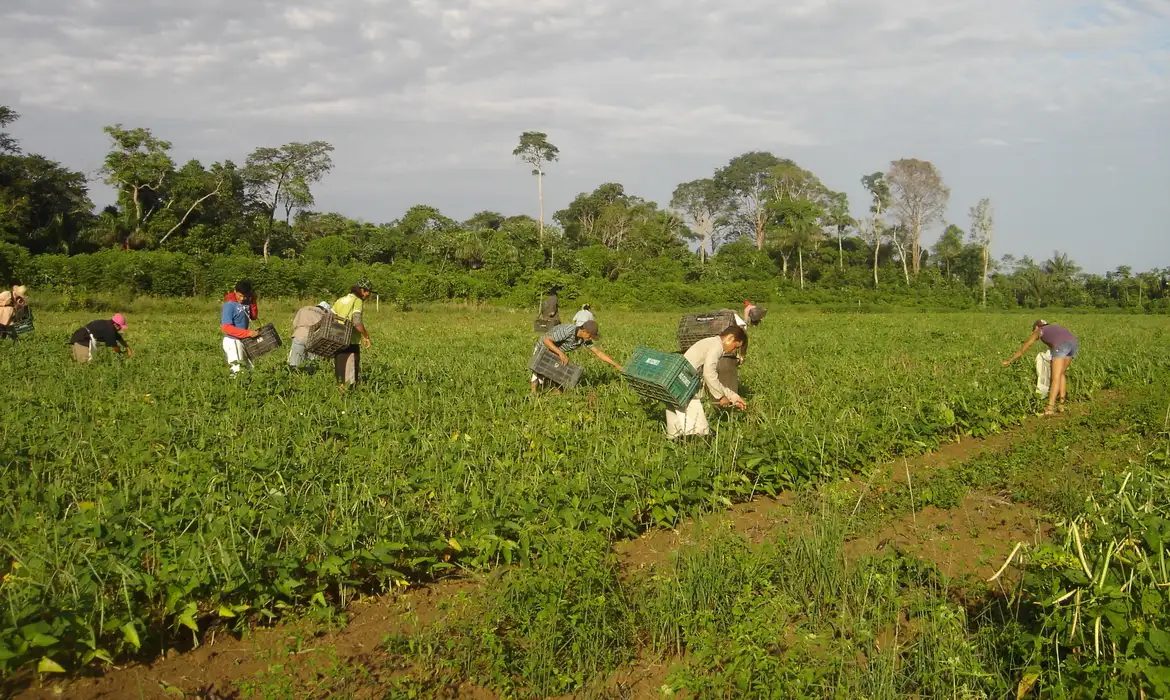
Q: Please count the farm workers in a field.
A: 12